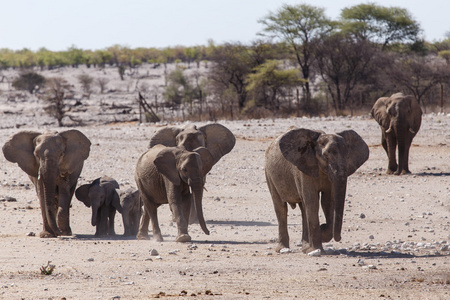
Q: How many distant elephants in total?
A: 1